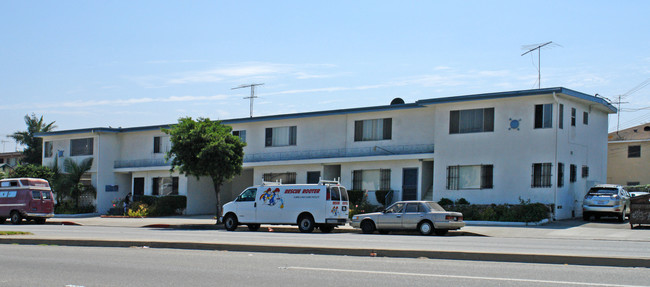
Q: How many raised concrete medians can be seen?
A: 1